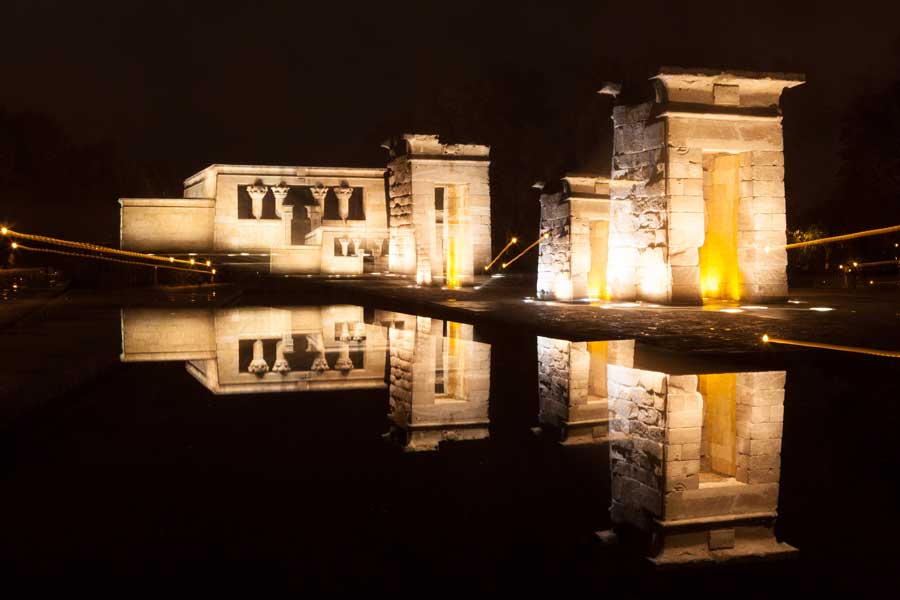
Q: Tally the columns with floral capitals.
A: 4